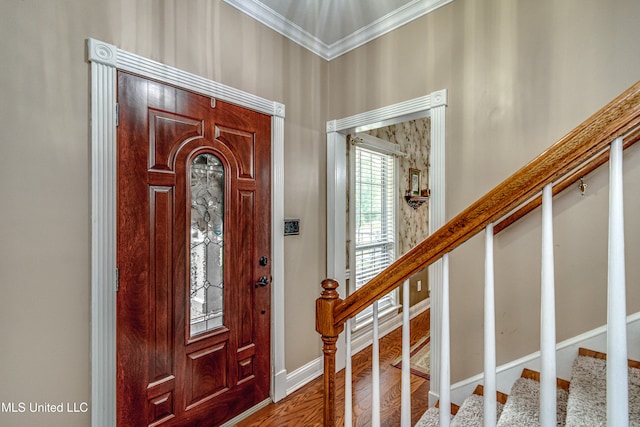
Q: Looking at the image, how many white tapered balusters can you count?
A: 7